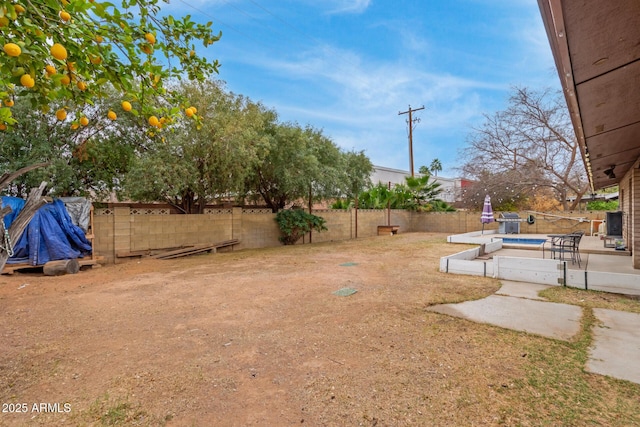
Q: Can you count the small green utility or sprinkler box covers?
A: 2